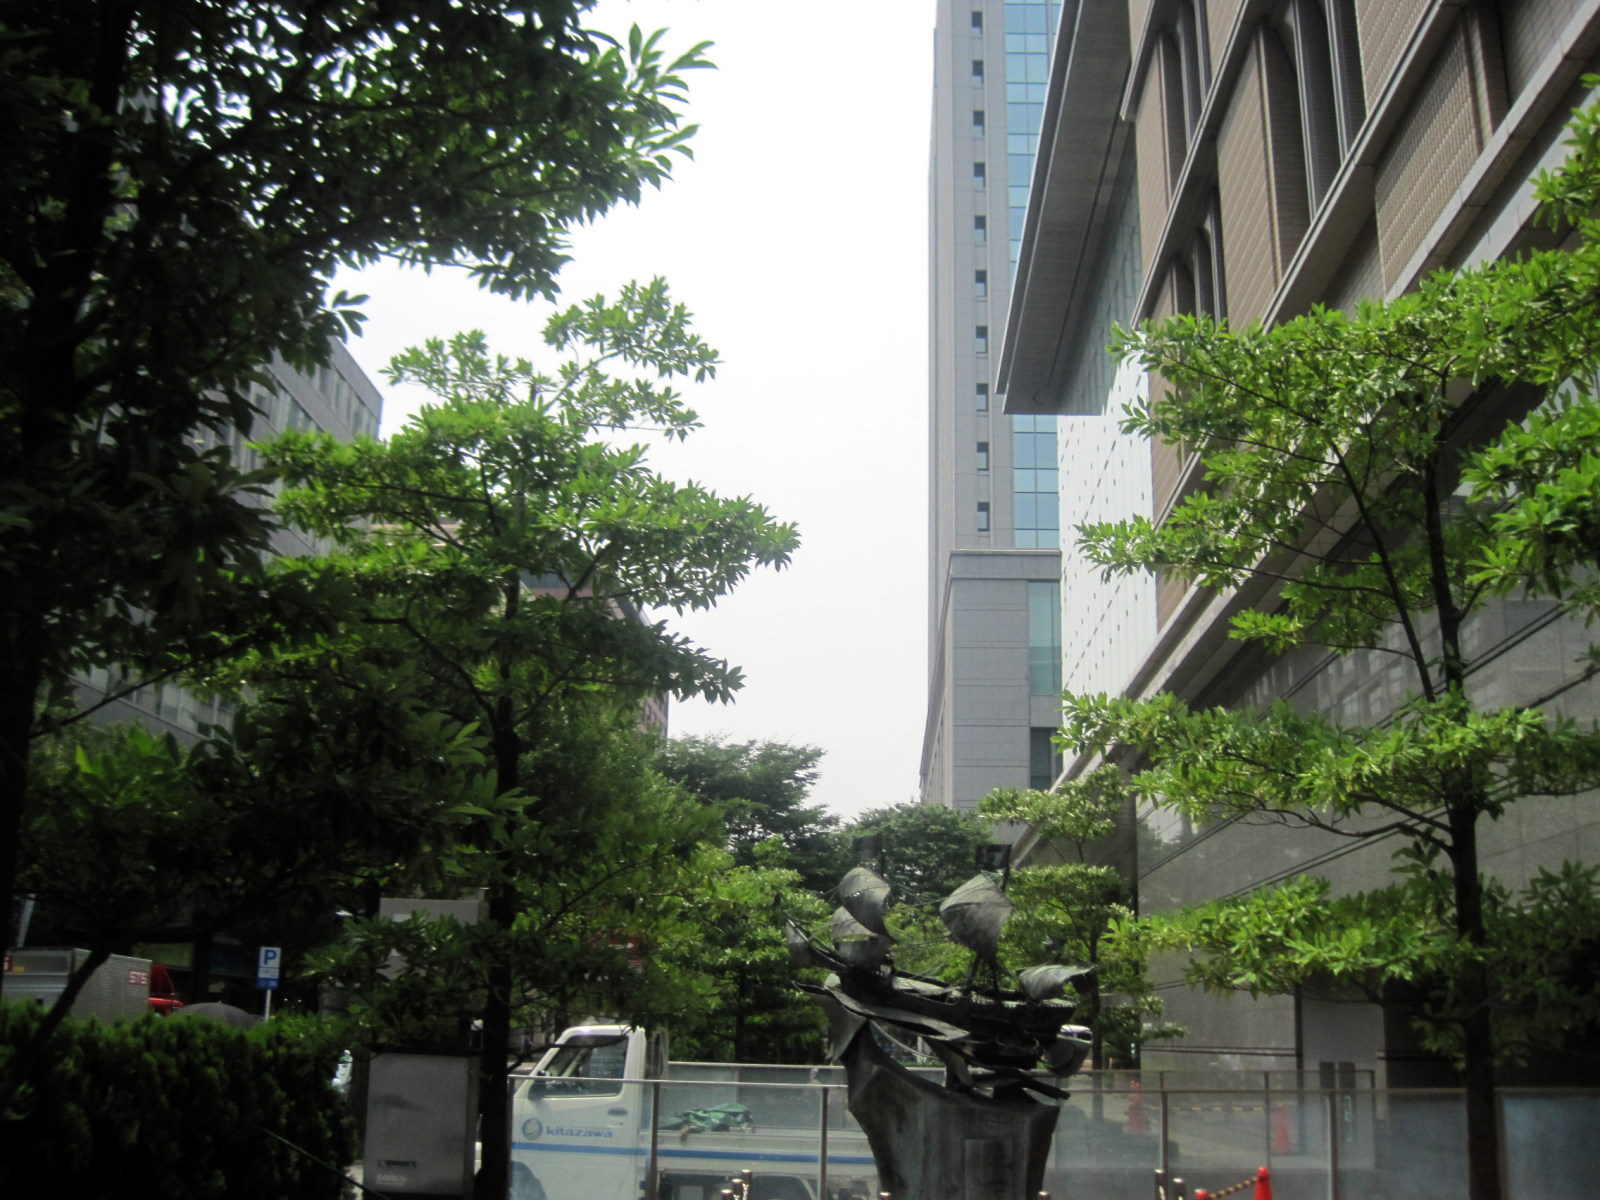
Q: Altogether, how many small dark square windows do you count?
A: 10